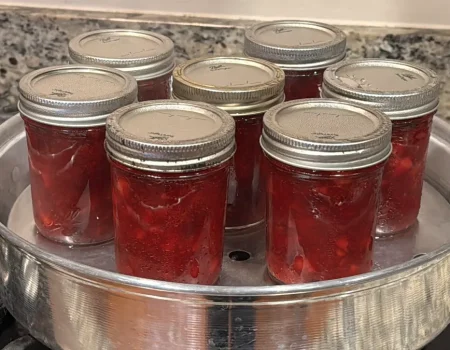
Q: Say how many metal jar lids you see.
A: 7